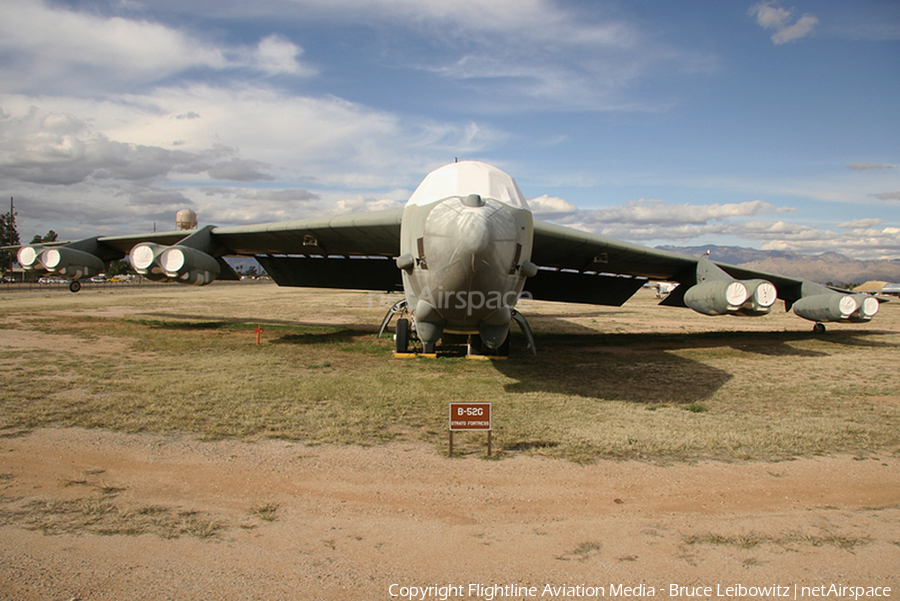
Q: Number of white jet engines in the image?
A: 8